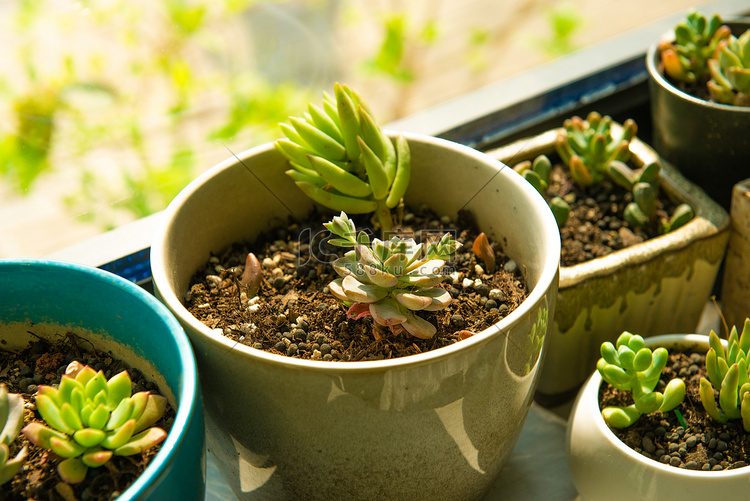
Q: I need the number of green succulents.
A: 11